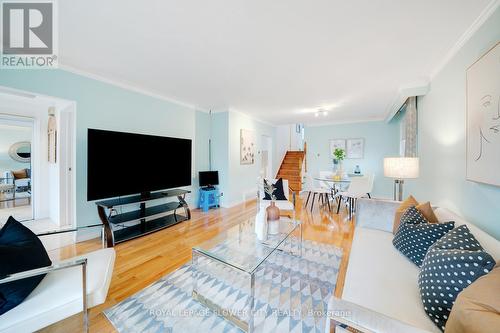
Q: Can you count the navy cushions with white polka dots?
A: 2